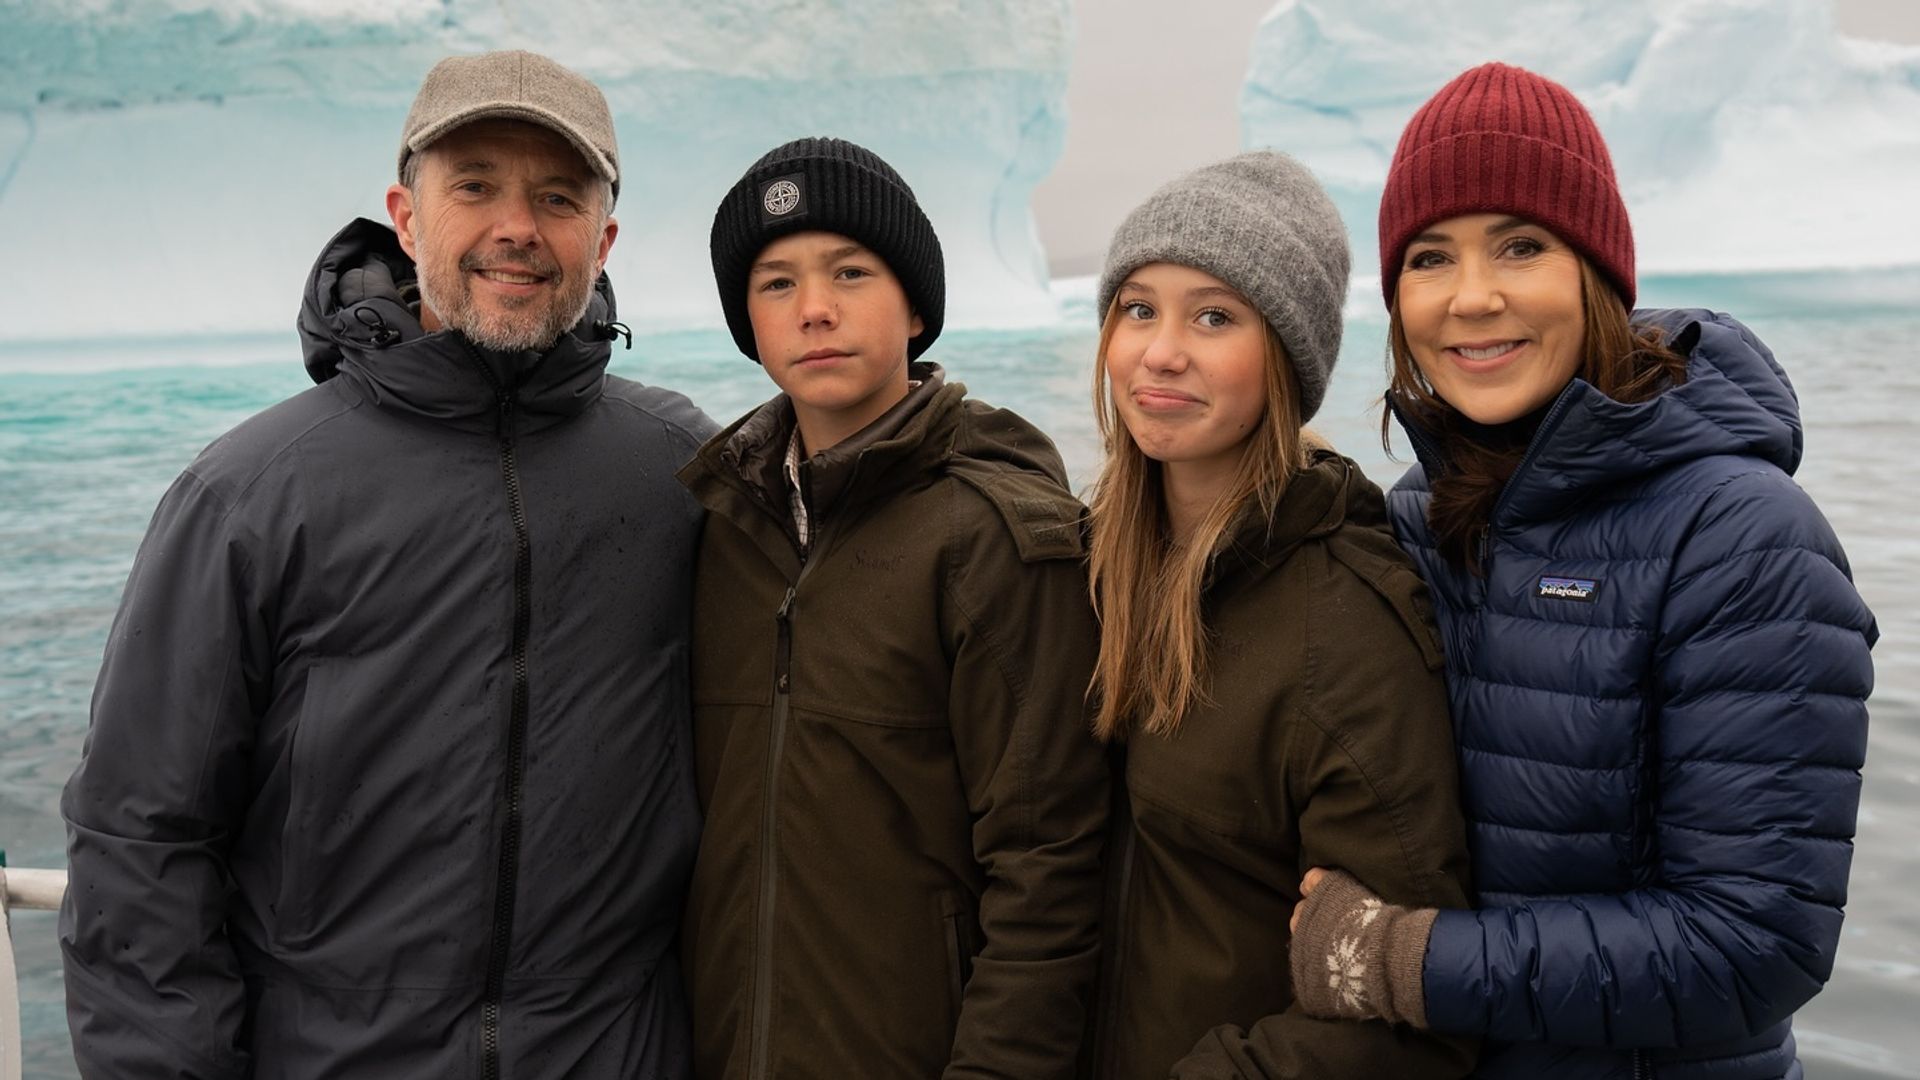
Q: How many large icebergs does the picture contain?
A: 2